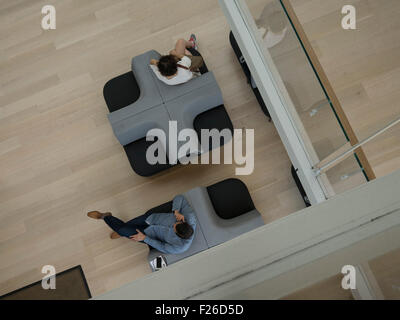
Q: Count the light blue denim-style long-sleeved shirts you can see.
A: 1